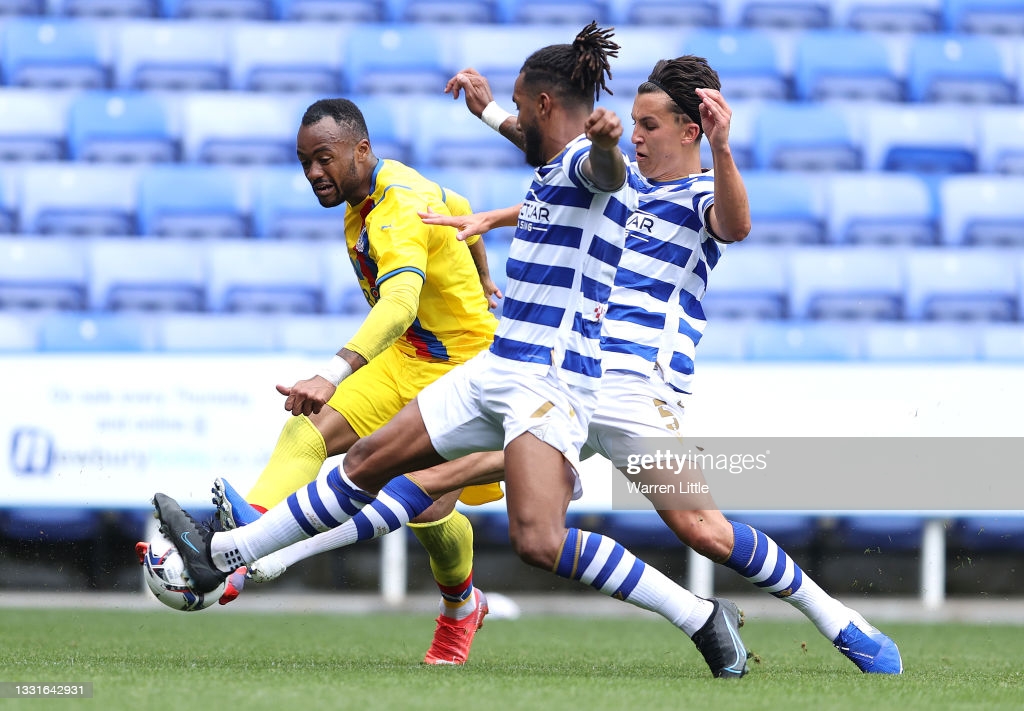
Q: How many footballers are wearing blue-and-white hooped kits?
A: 2